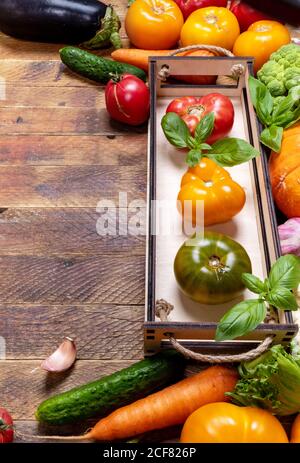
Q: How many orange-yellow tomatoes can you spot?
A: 5